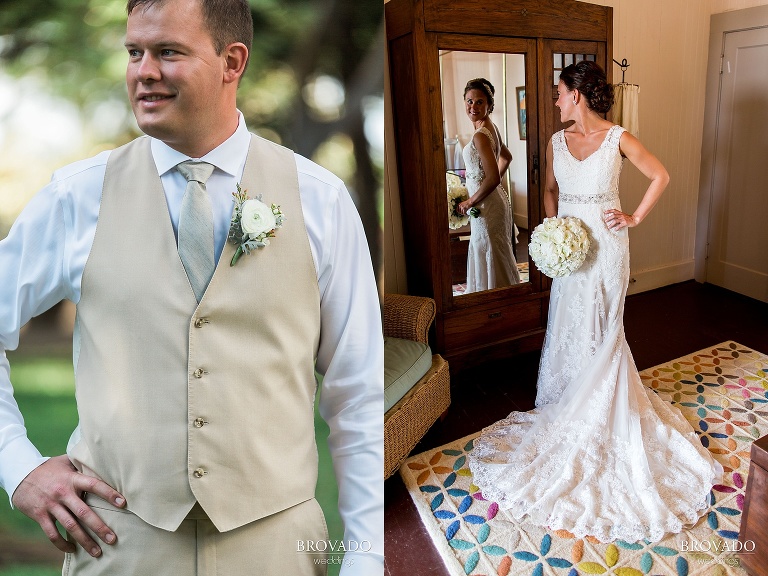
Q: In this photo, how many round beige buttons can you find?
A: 4